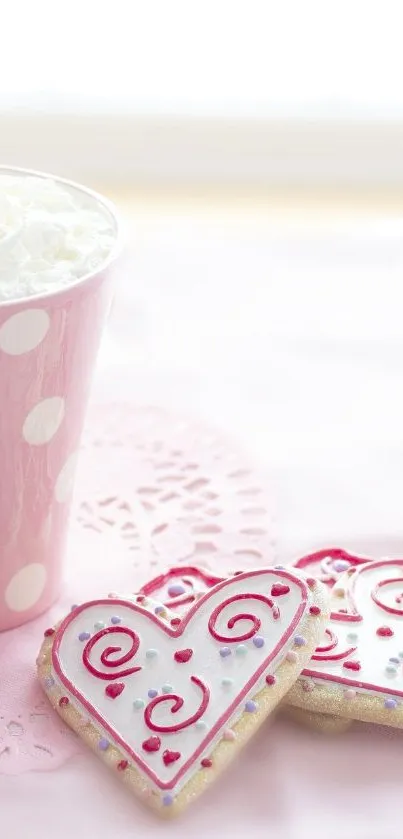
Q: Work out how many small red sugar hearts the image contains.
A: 7